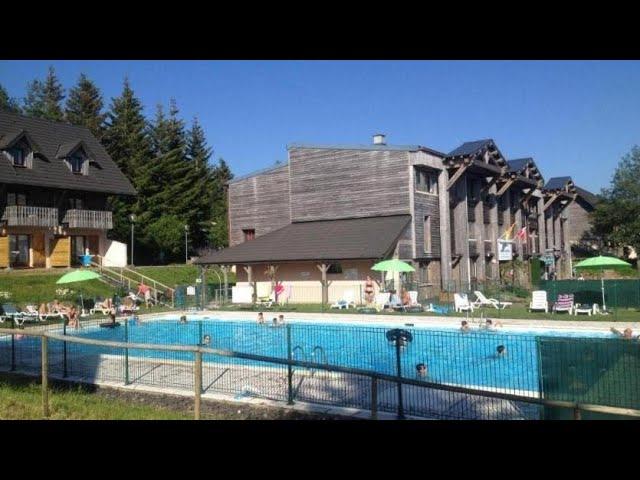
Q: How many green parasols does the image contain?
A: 3